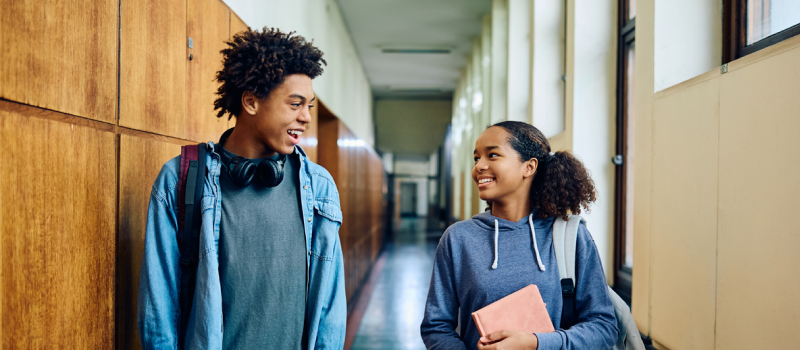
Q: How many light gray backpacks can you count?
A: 1